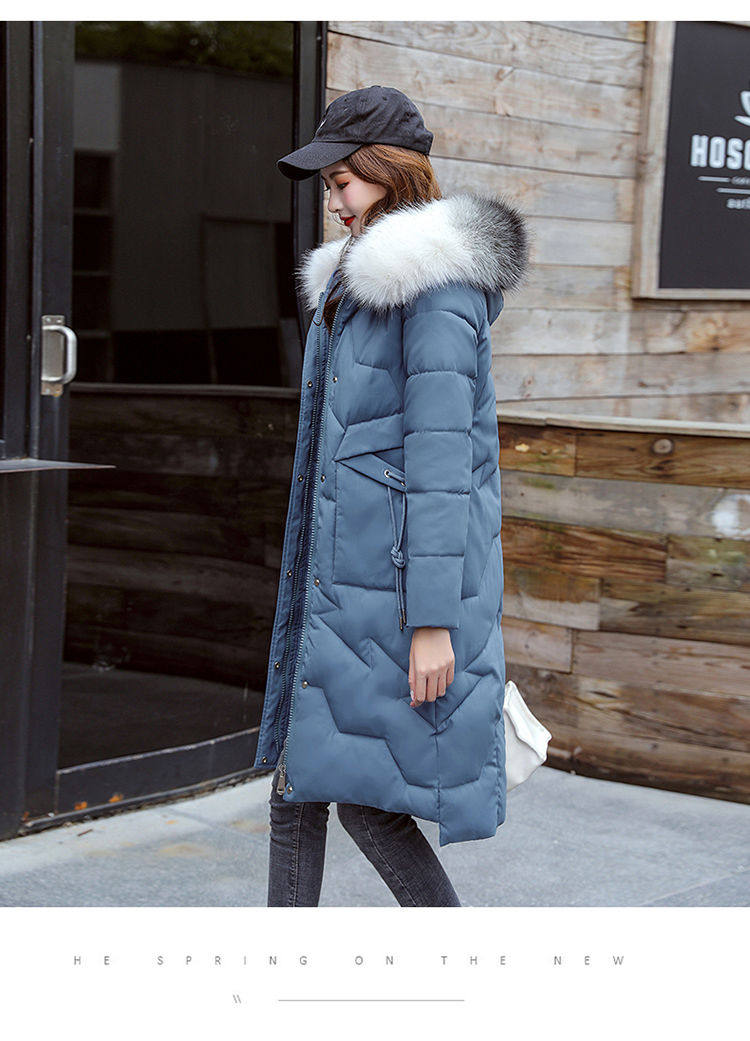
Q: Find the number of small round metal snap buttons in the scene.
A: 10